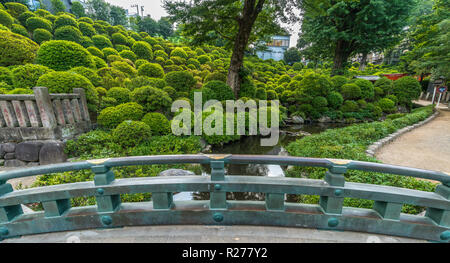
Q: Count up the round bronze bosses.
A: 8